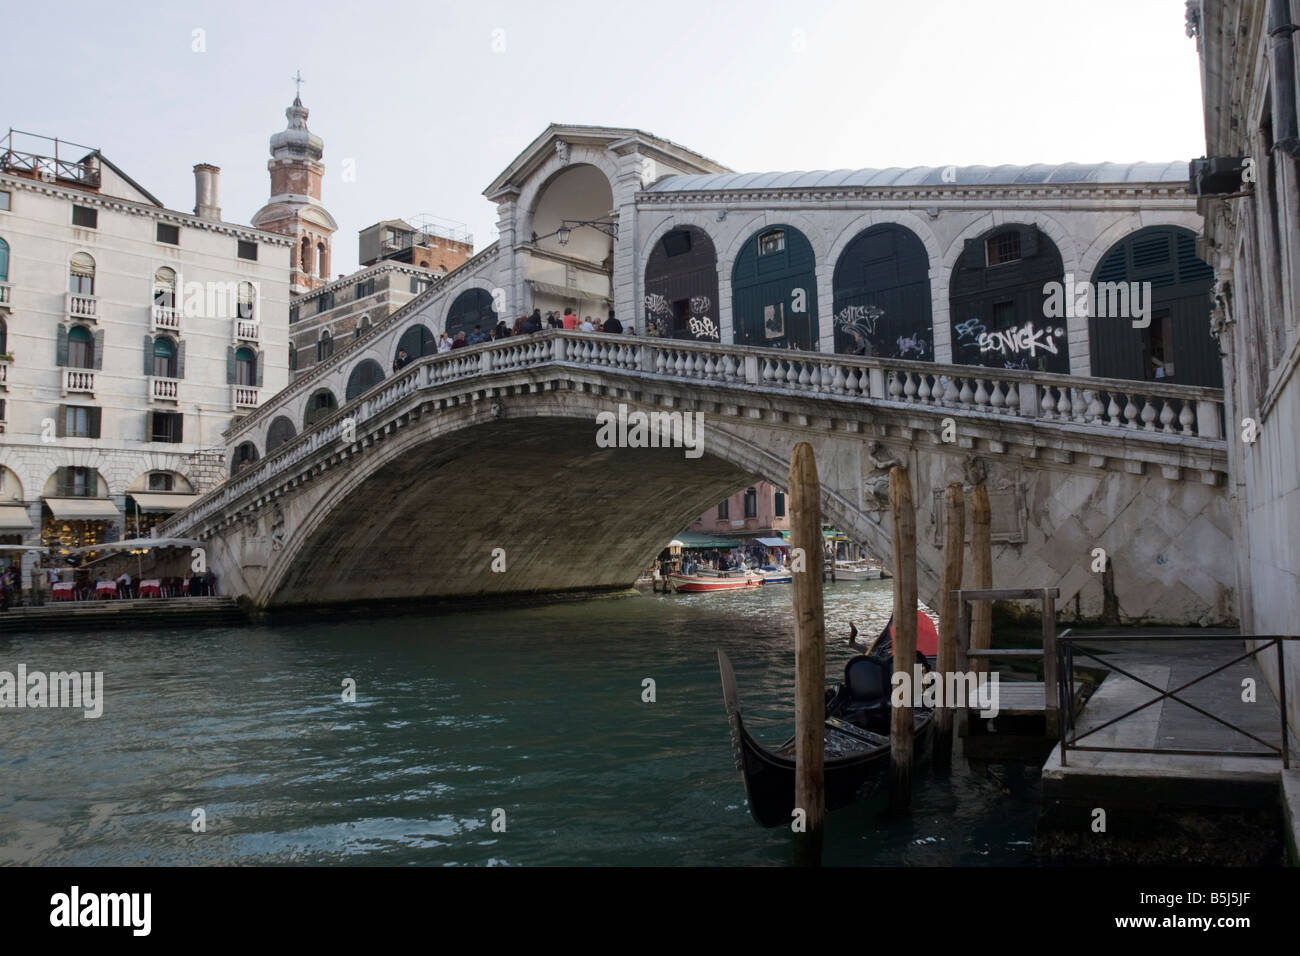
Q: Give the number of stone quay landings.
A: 2